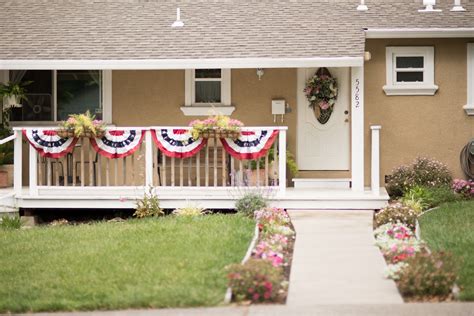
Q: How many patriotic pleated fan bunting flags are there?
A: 4